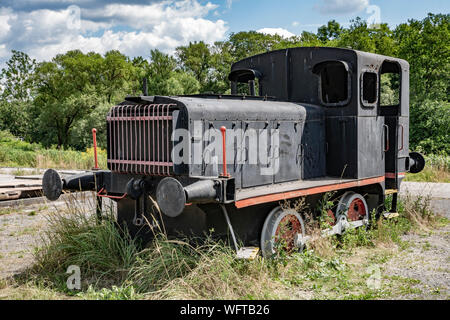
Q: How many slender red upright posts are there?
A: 2